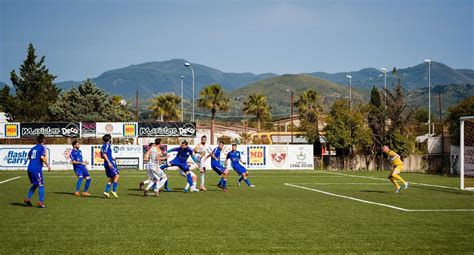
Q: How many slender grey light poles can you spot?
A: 5